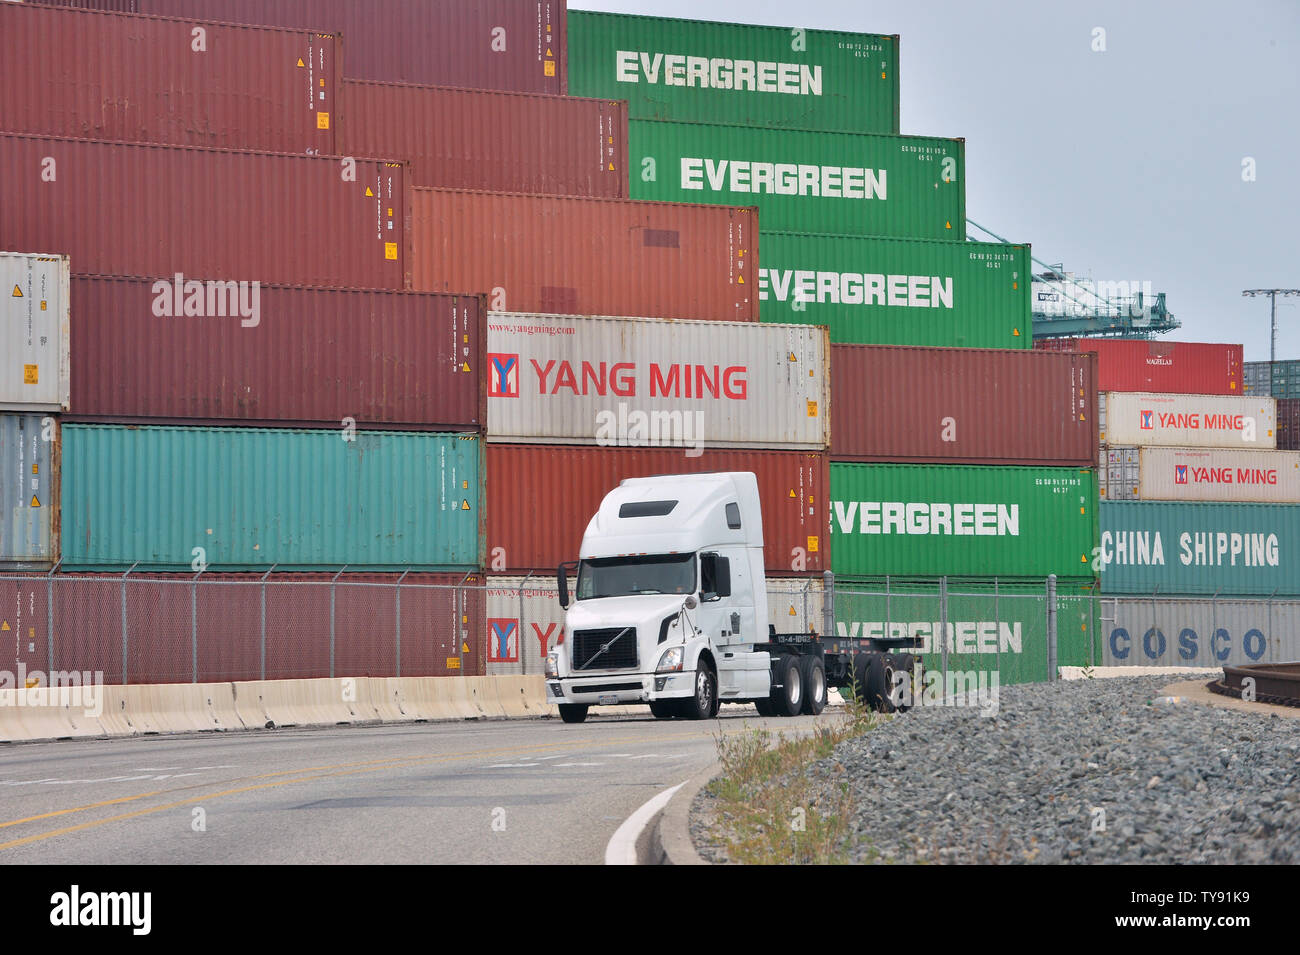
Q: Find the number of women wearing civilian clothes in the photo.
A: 0